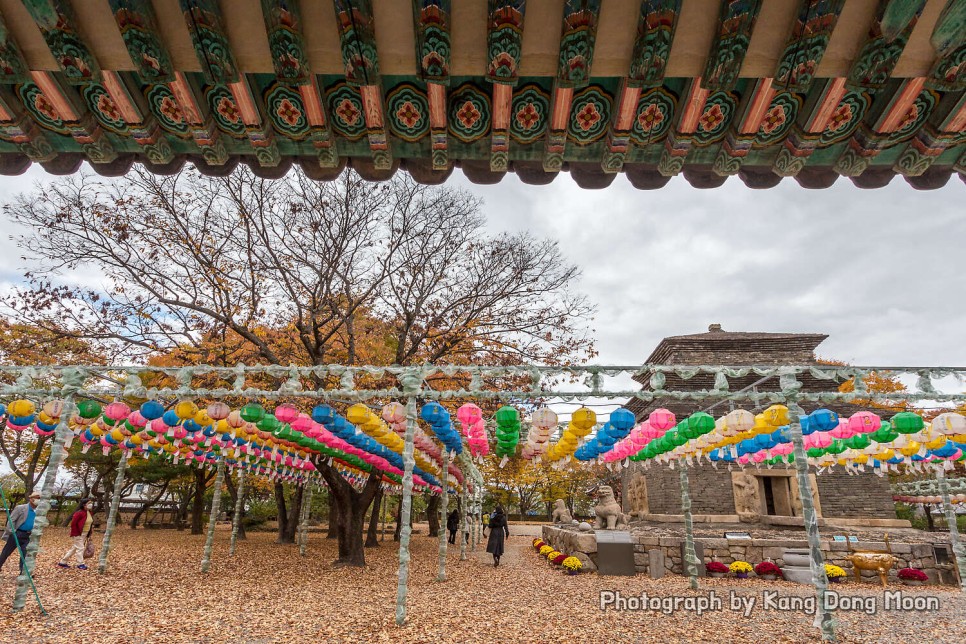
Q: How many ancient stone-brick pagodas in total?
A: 1